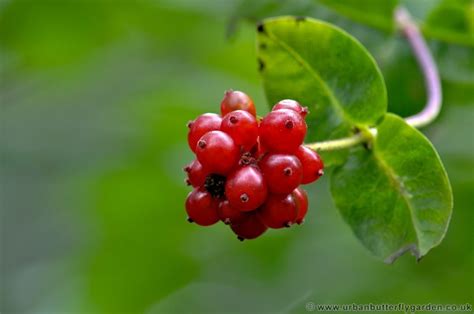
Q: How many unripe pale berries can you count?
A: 0